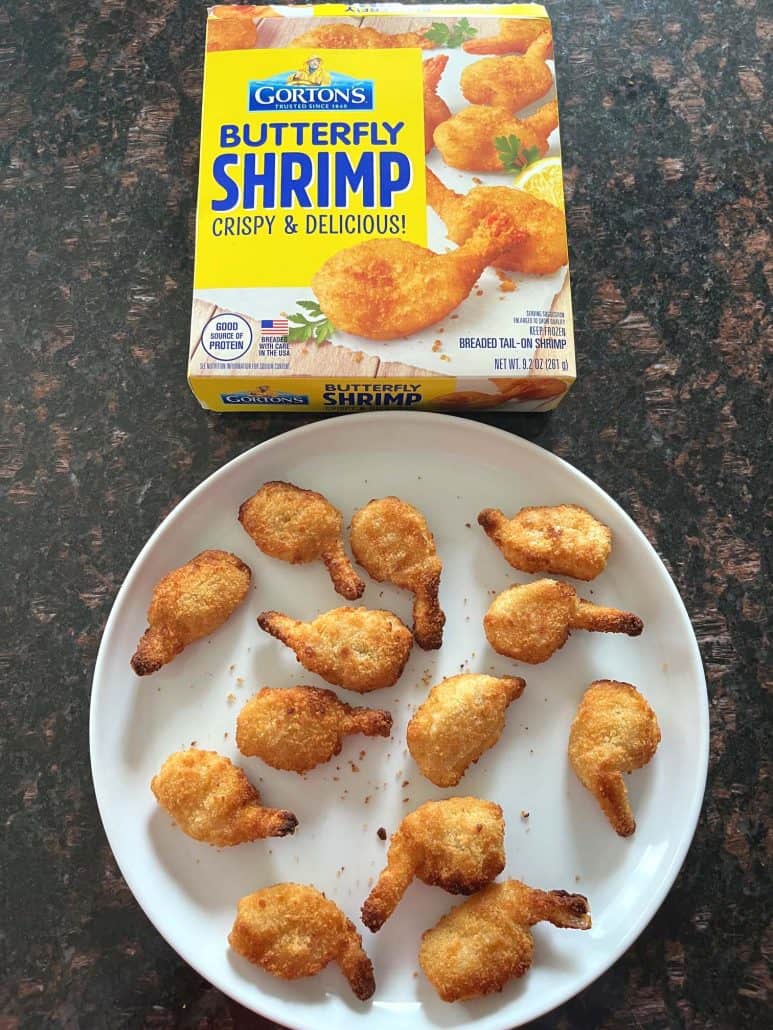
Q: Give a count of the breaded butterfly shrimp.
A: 13